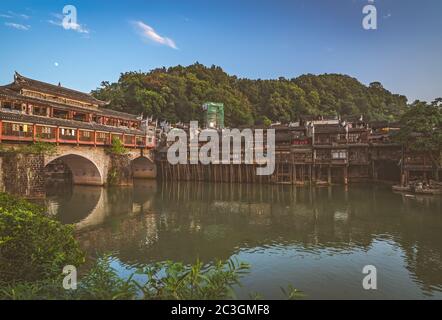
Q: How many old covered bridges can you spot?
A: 1